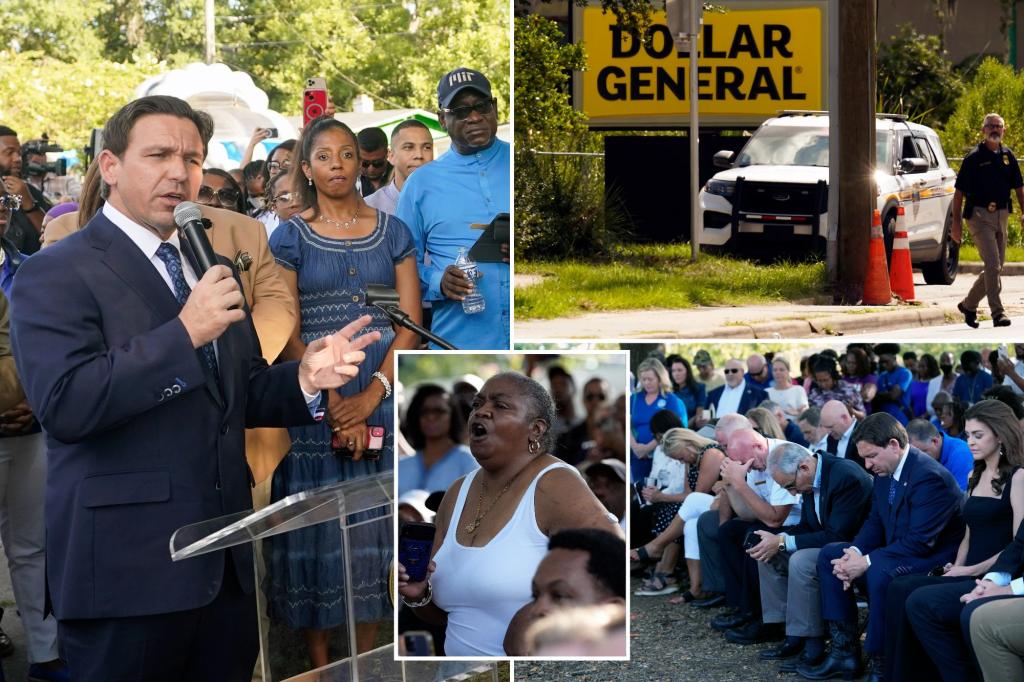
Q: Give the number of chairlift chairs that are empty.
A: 0